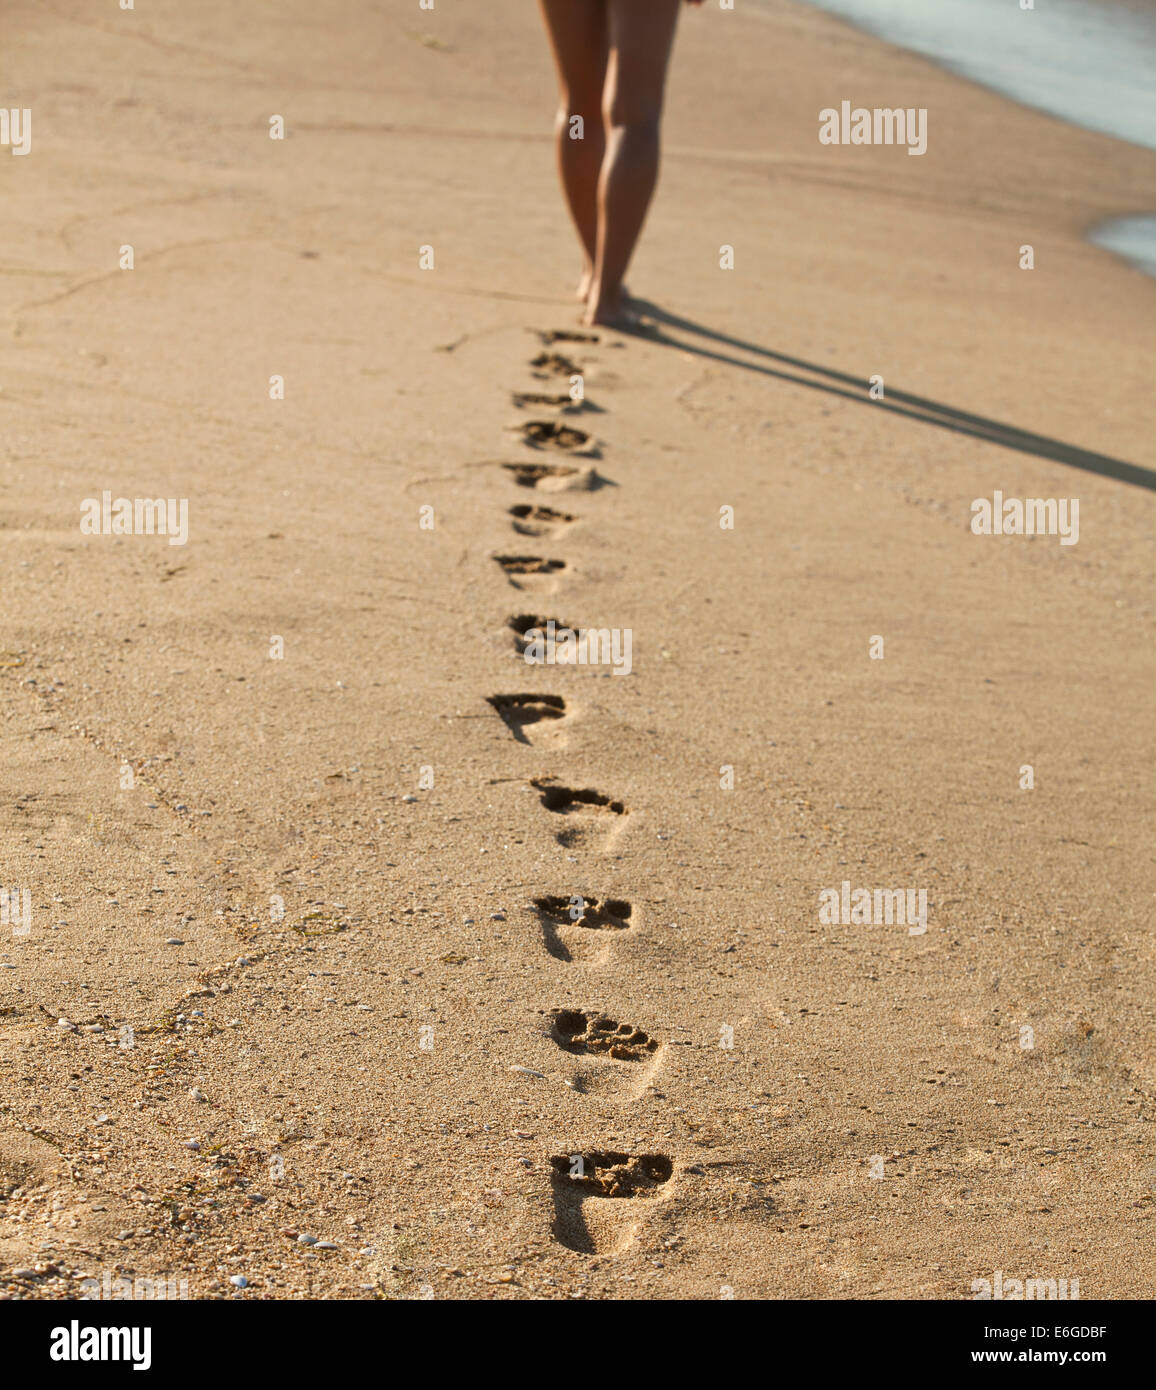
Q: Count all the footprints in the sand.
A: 13